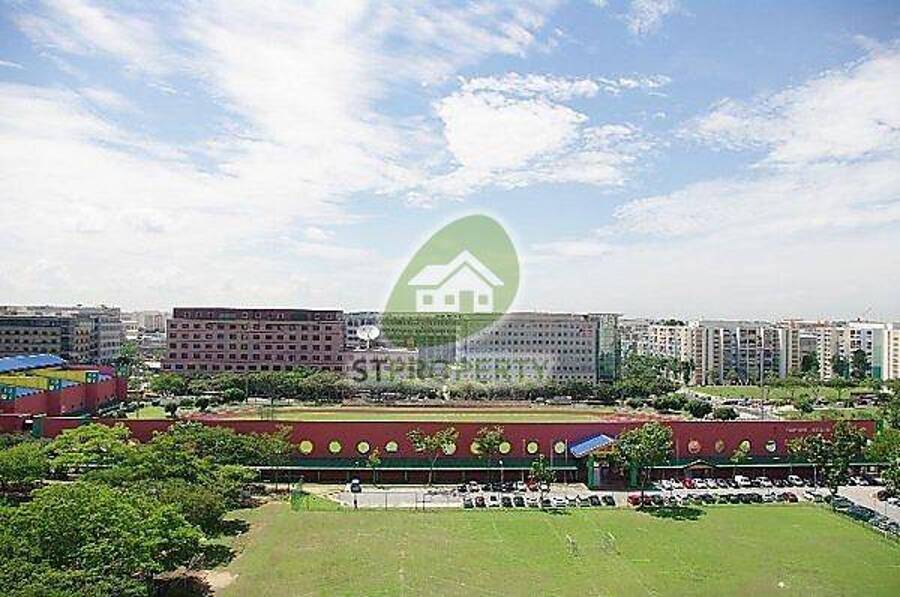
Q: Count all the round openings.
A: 13